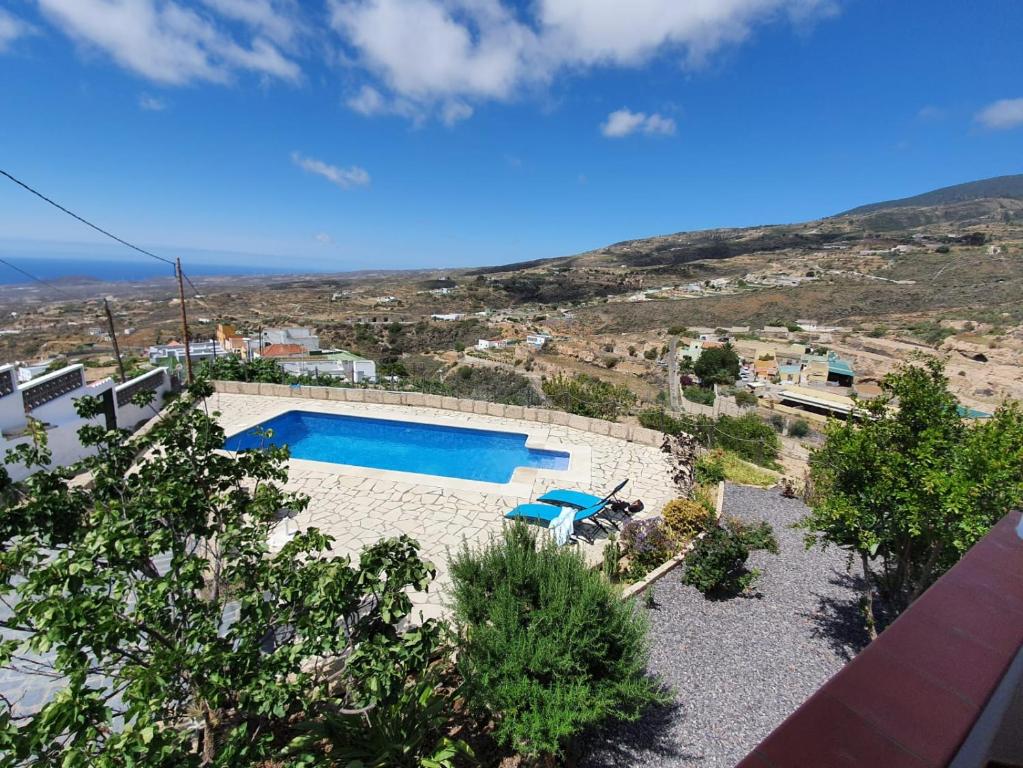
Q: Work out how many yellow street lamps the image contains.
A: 0